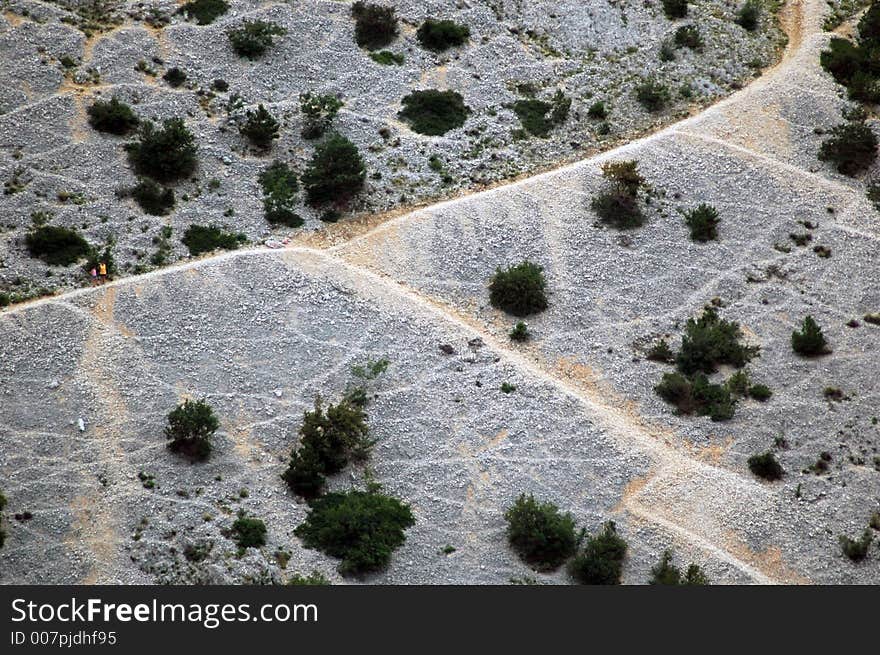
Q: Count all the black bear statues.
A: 0